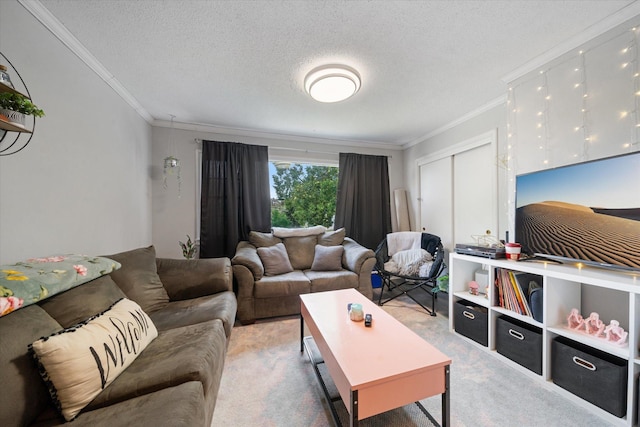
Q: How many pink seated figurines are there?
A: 3